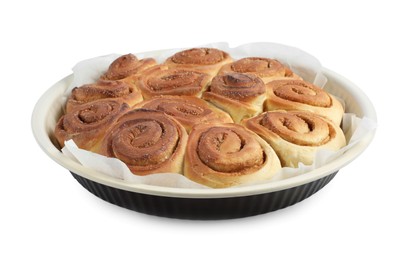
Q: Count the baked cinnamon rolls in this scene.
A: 12